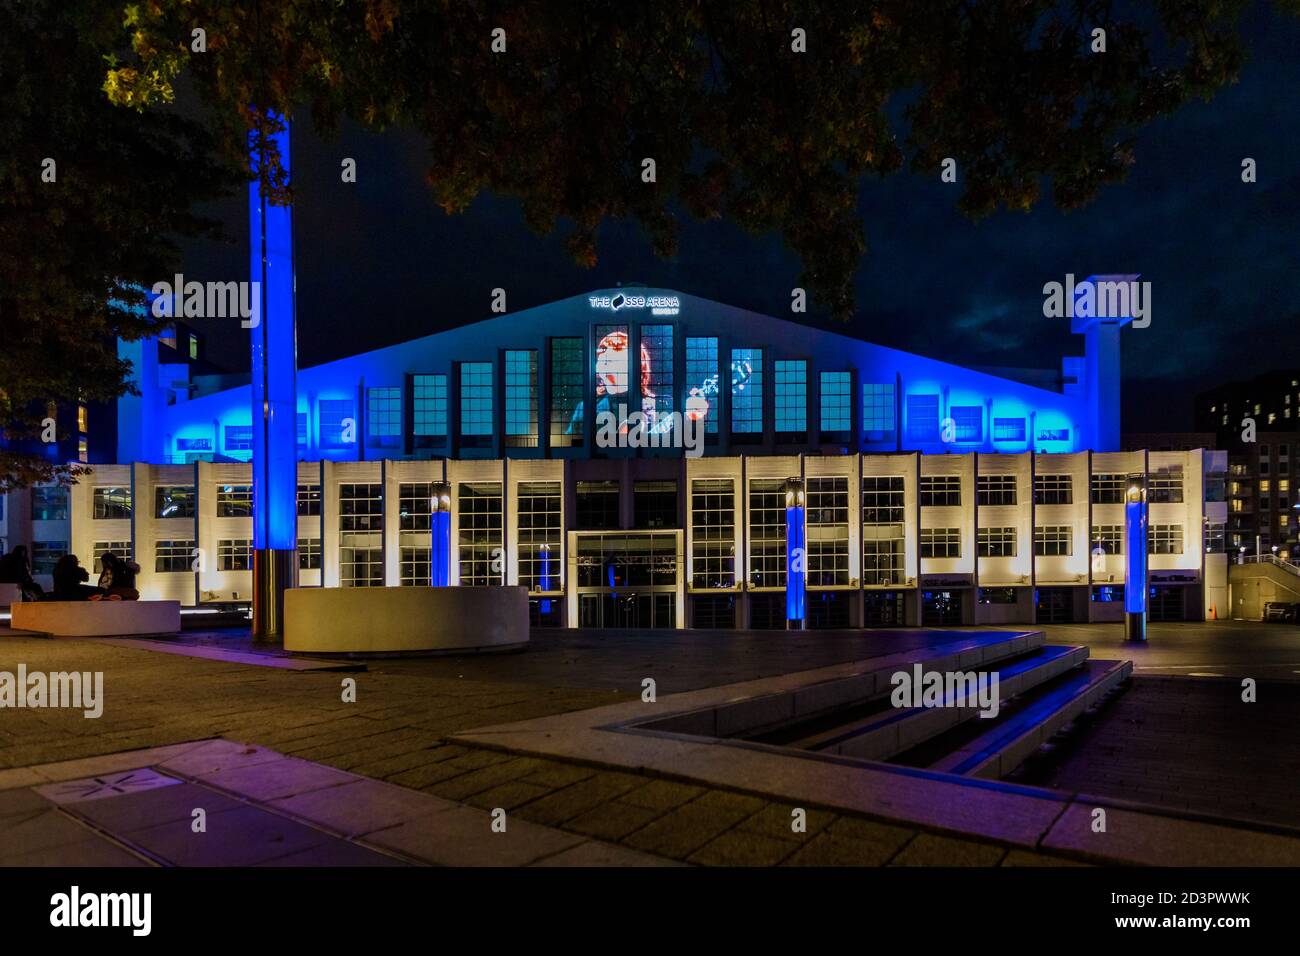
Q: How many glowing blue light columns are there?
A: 4